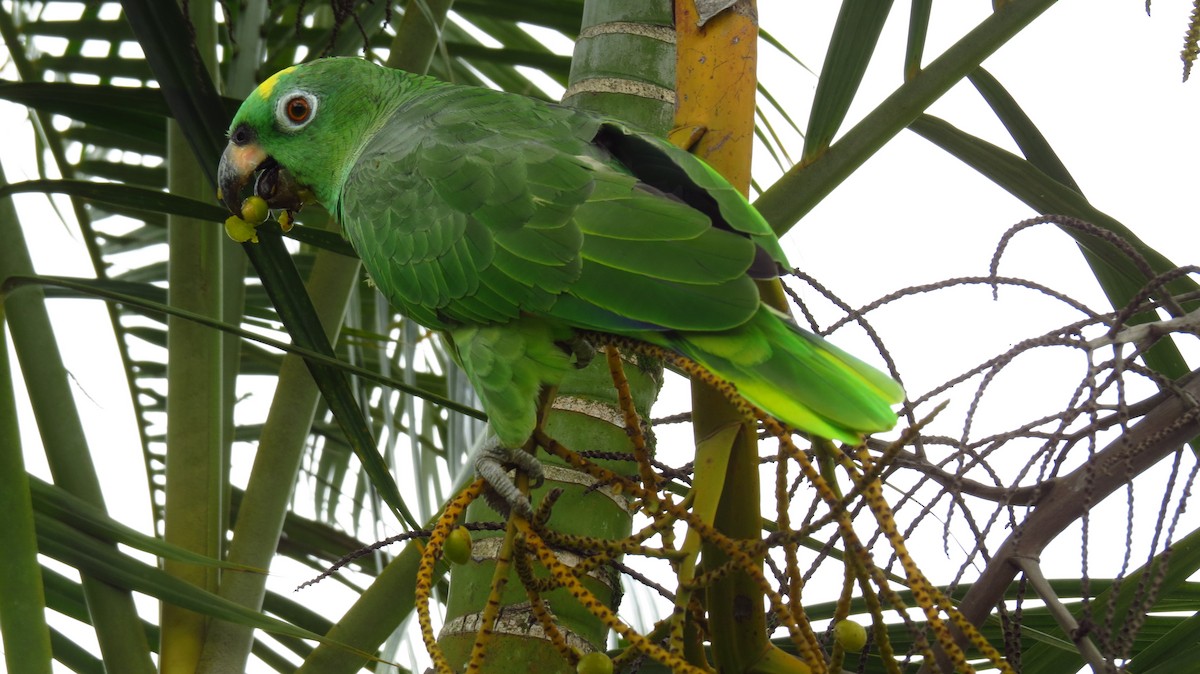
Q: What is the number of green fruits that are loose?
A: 3